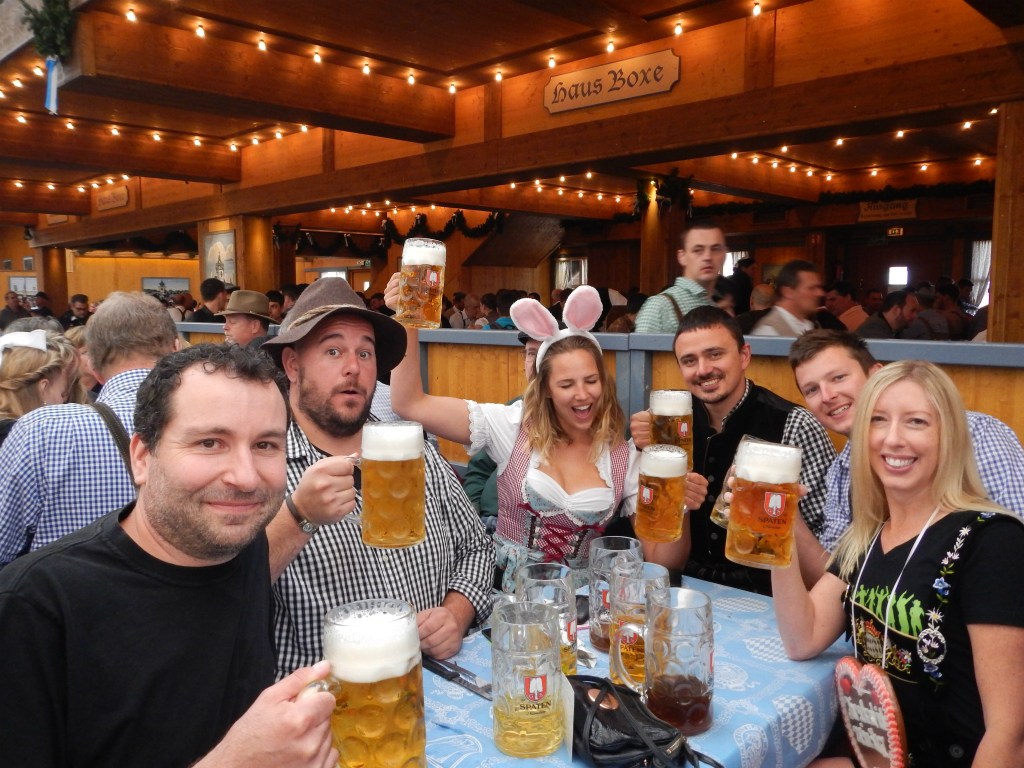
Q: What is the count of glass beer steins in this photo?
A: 12